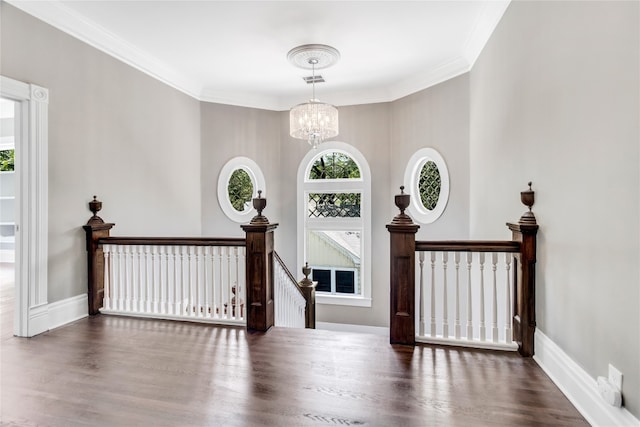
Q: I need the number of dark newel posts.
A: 5